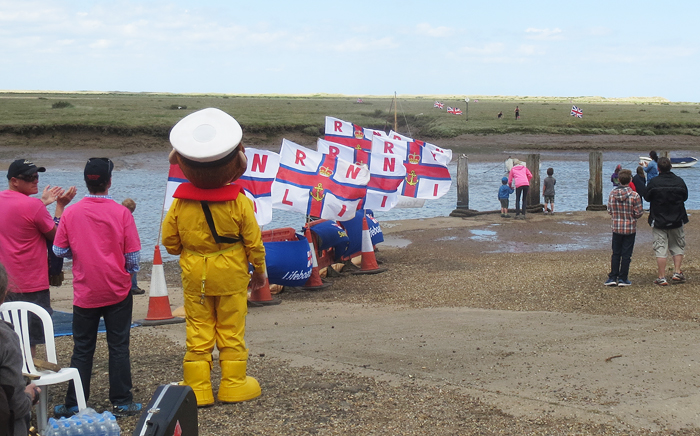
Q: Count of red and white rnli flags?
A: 6